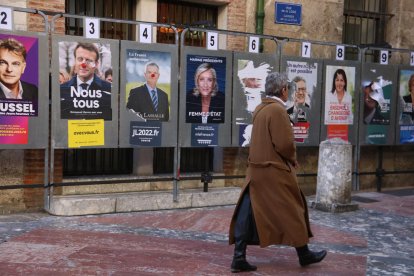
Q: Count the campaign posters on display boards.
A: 9